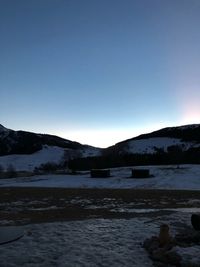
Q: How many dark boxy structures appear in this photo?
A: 2